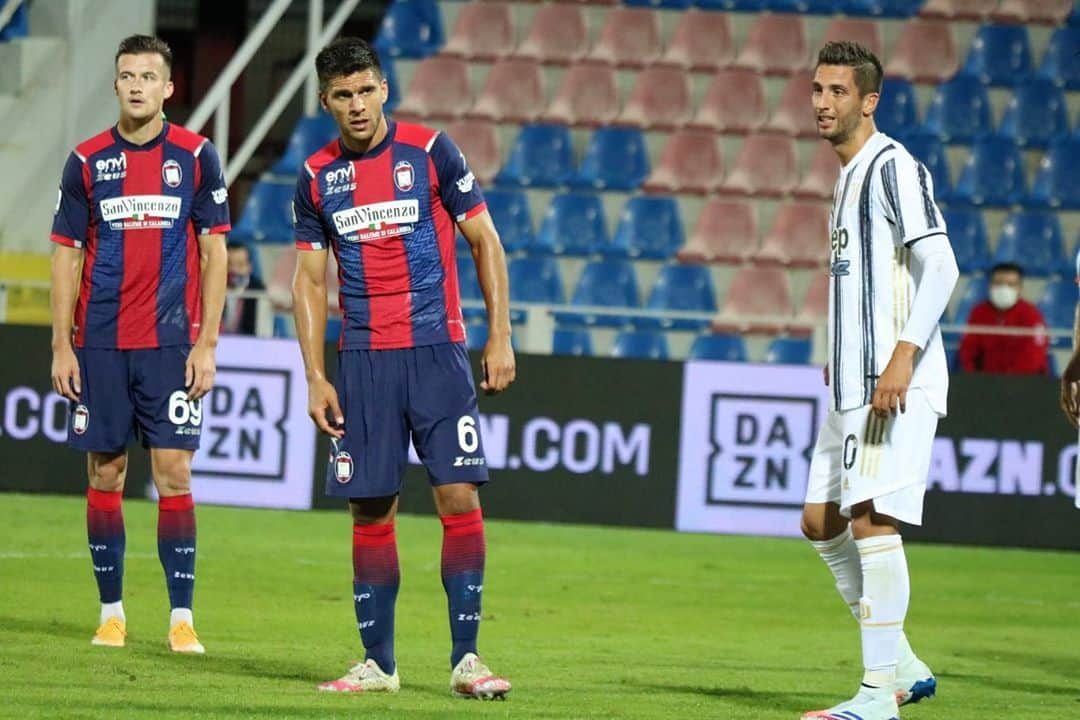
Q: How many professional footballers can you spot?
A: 3